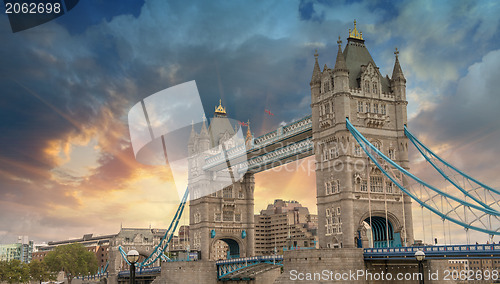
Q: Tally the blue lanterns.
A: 2